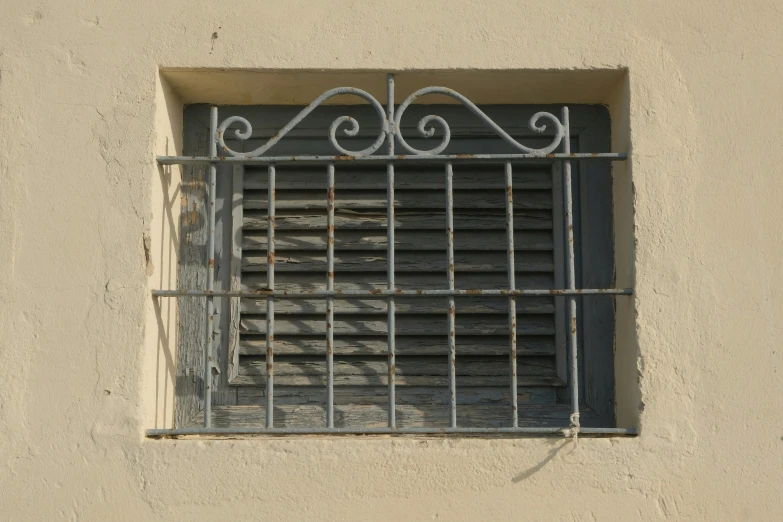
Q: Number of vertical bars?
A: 7